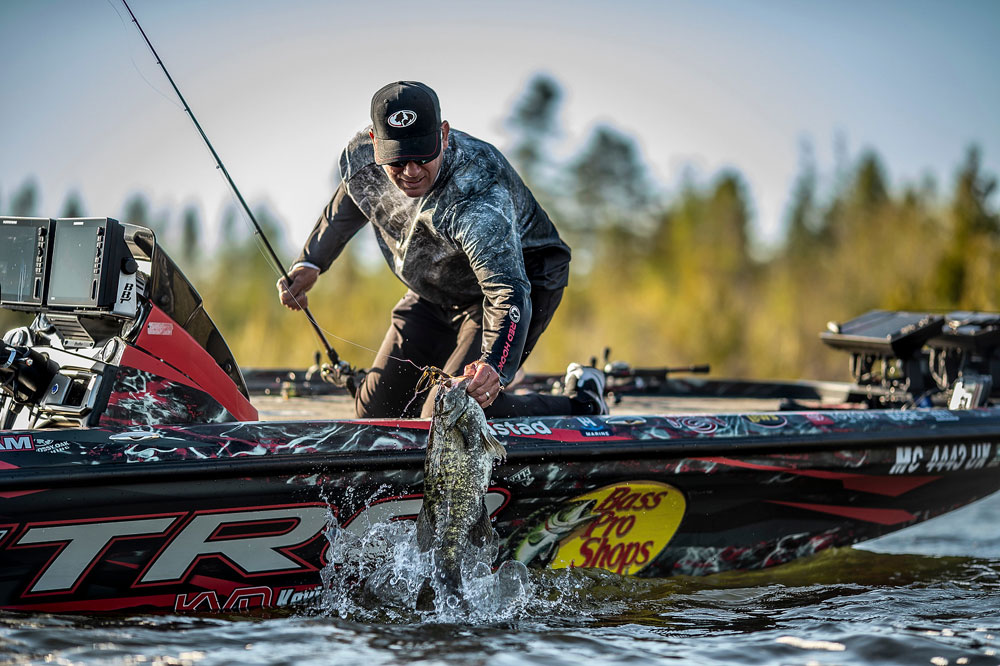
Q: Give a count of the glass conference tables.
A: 0